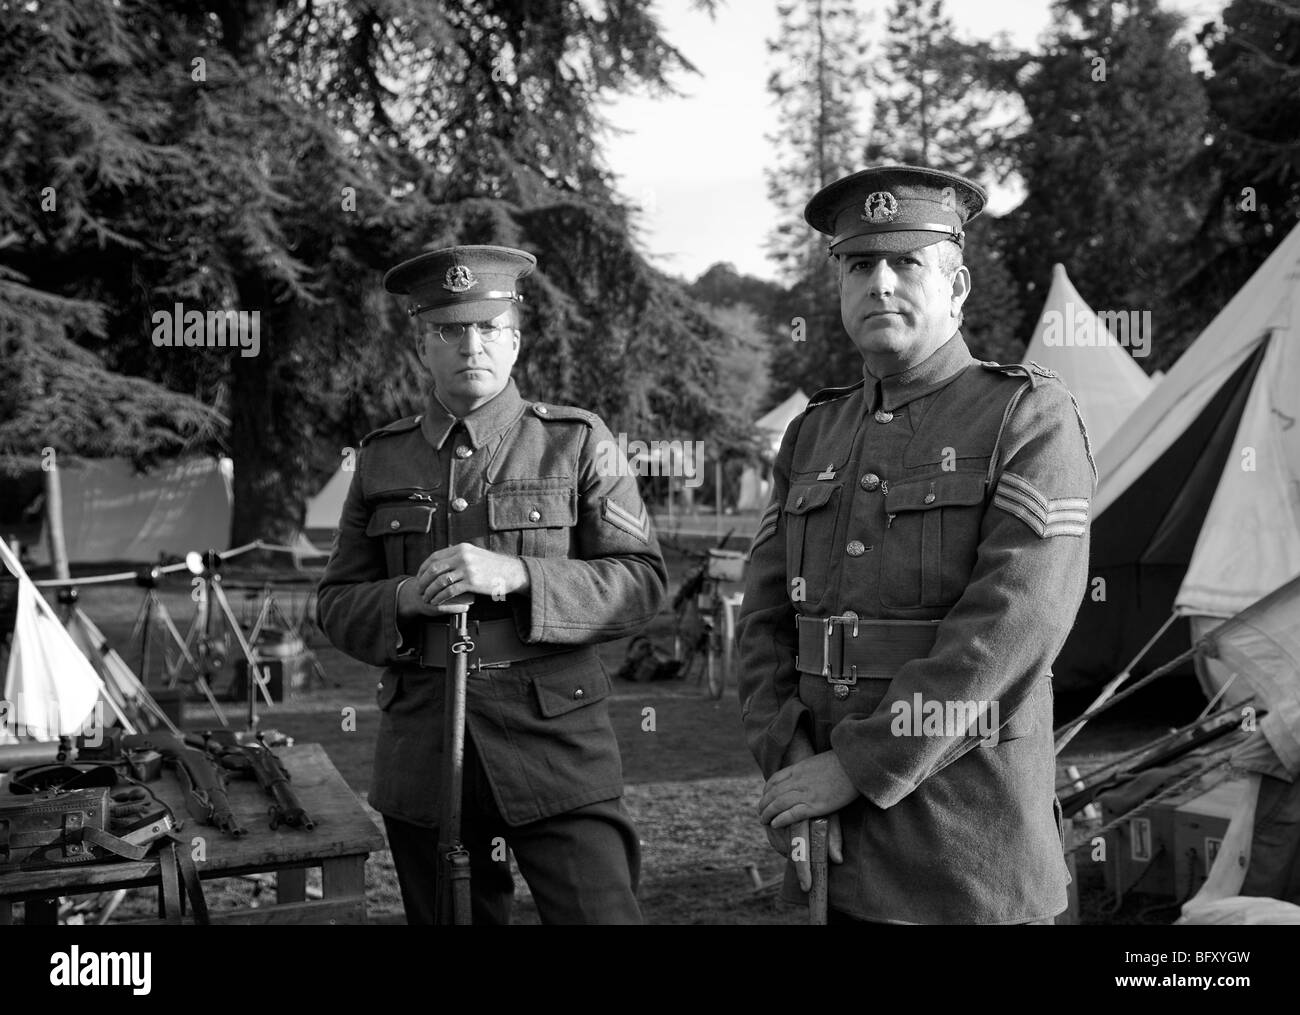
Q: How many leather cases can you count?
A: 1